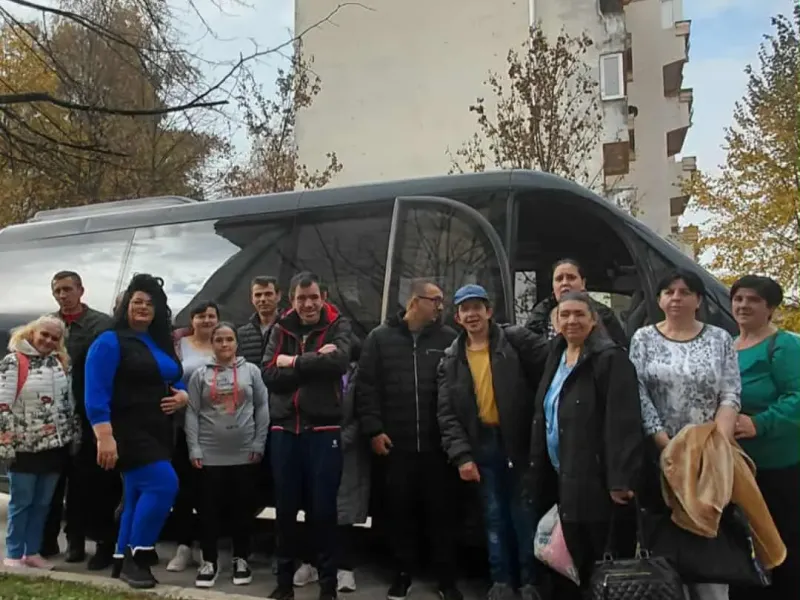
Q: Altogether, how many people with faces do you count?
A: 13